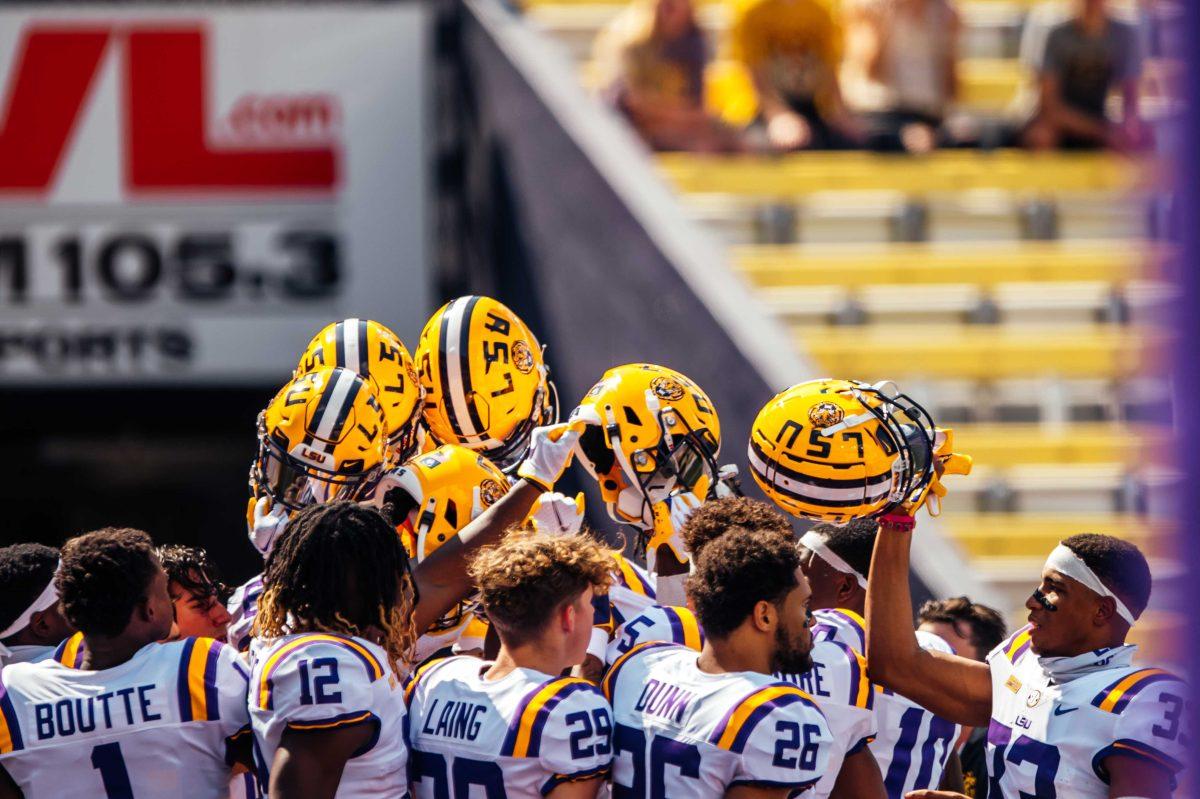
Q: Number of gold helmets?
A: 6